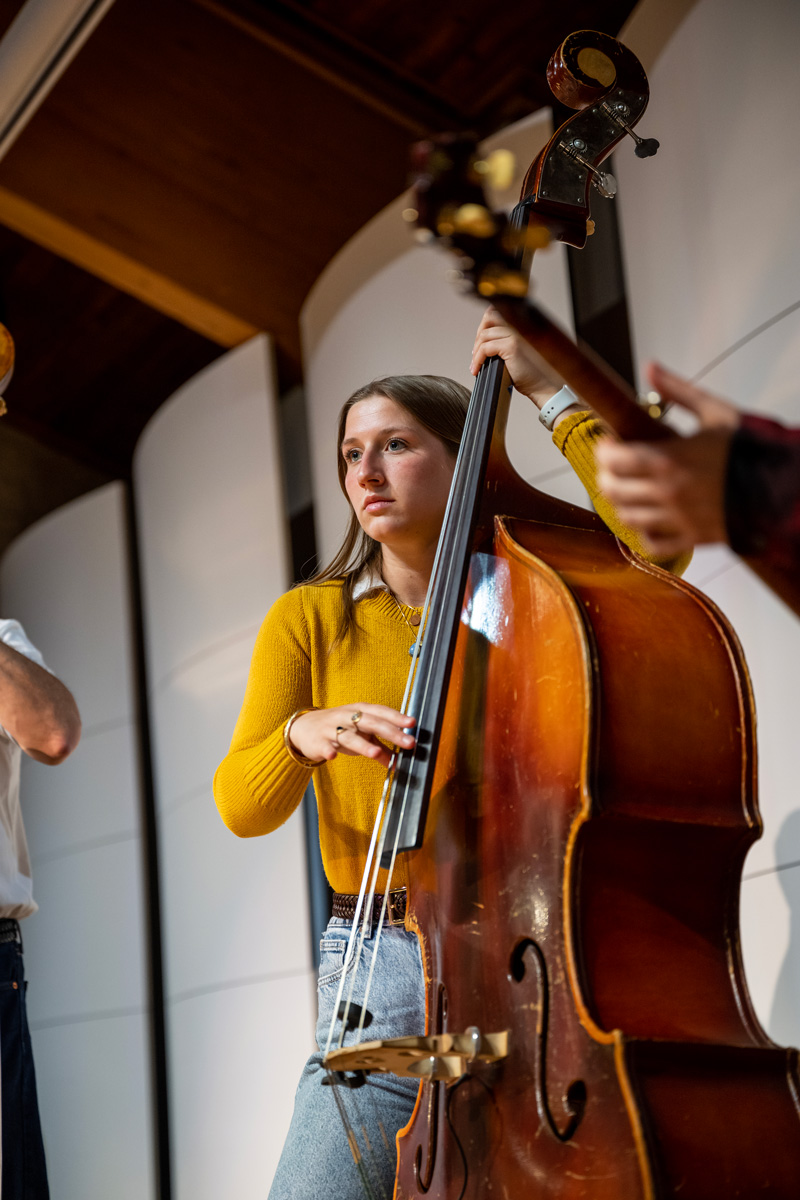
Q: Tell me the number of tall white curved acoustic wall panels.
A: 4